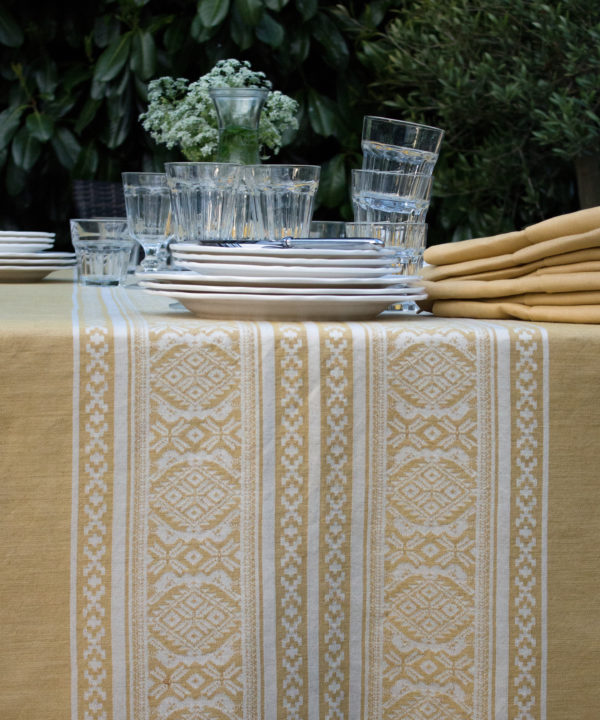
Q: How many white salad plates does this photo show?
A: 6